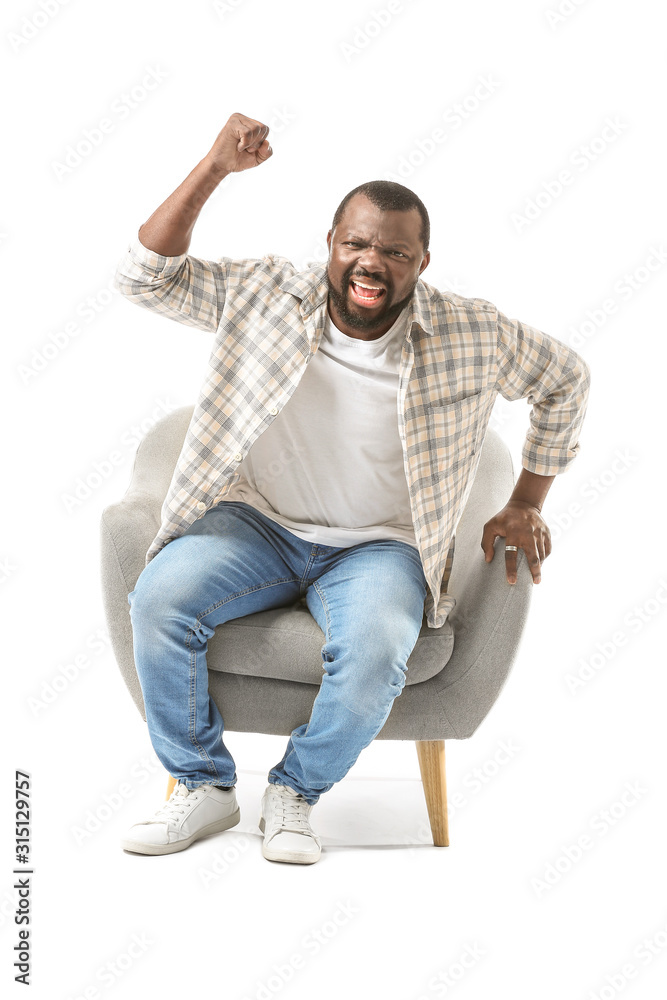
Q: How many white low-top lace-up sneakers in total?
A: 2